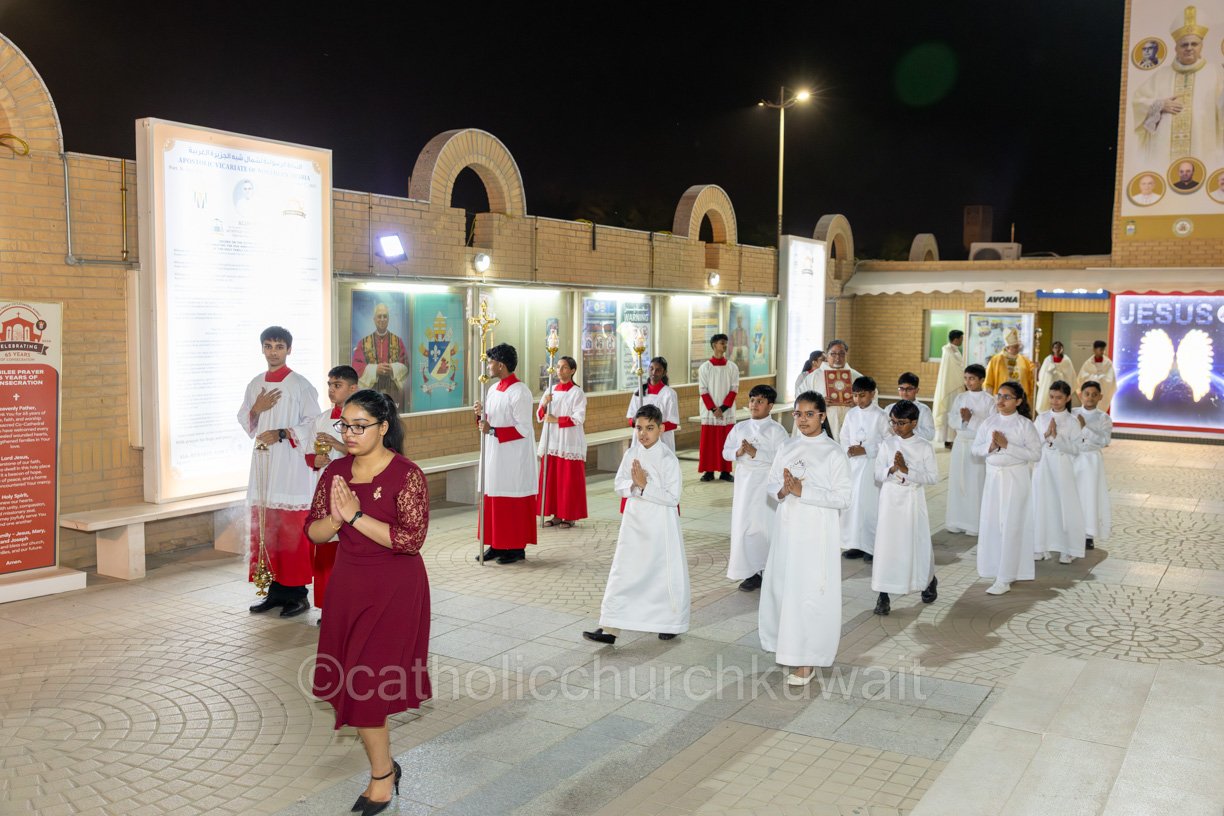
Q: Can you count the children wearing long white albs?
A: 10